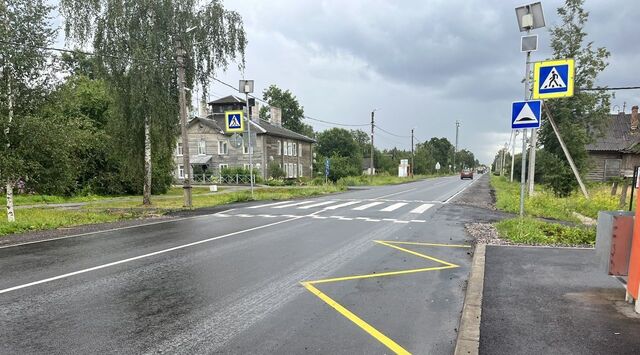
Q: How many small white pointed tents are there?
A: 0